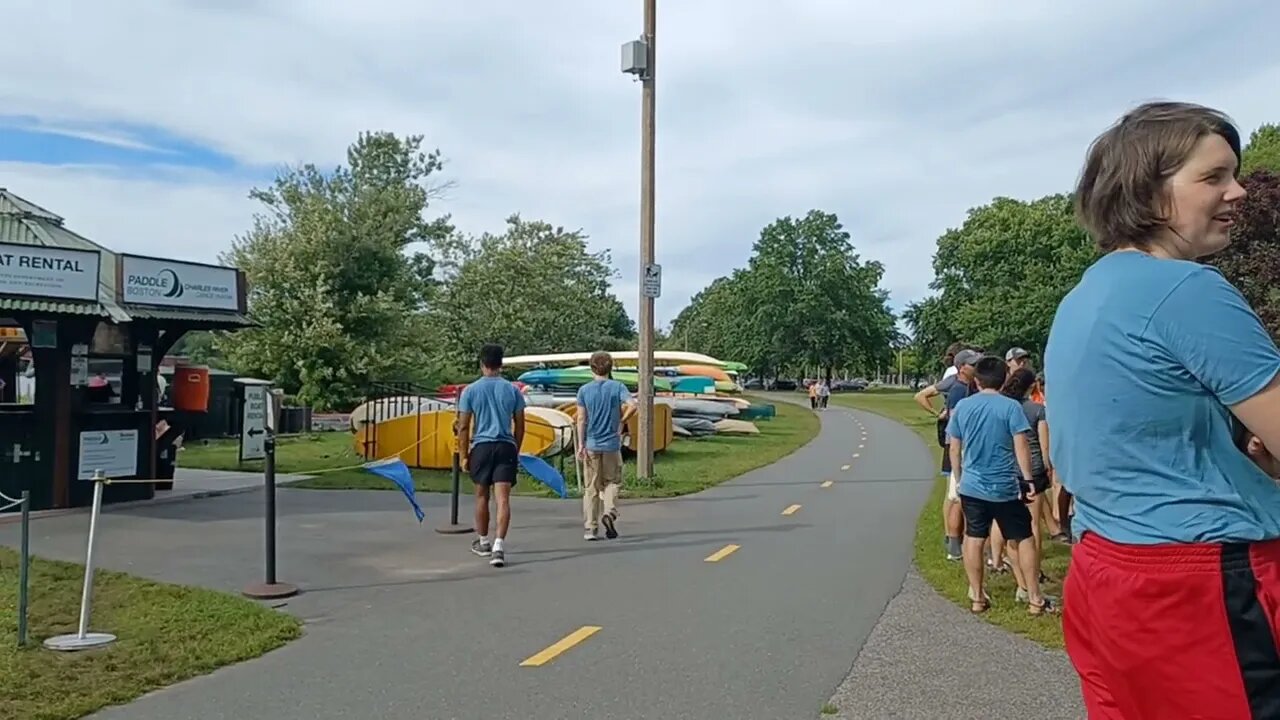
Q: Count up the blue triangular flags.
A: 2